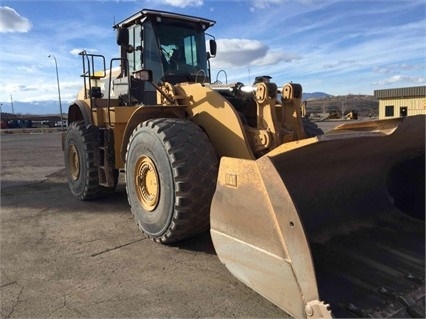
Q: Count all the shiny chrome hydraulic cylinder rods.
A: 2